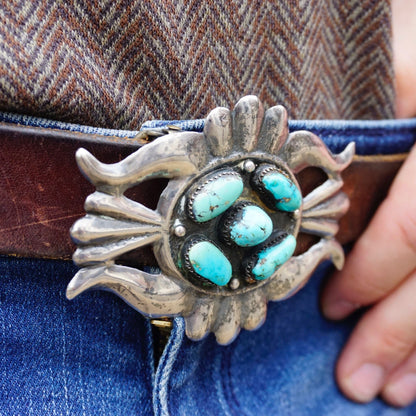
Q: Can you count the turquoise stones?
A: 5